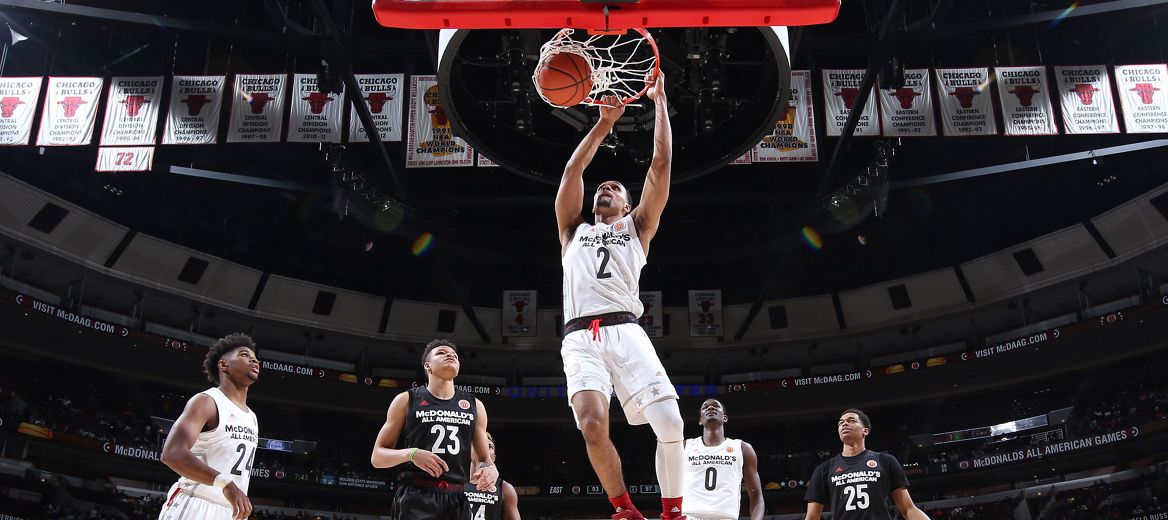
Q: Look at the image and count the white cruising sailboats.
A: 0